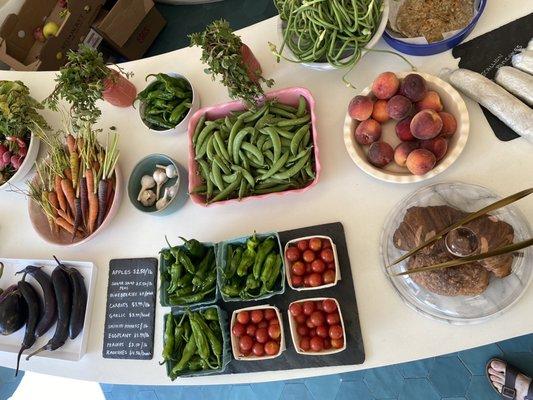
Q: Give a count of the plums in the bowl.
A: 14